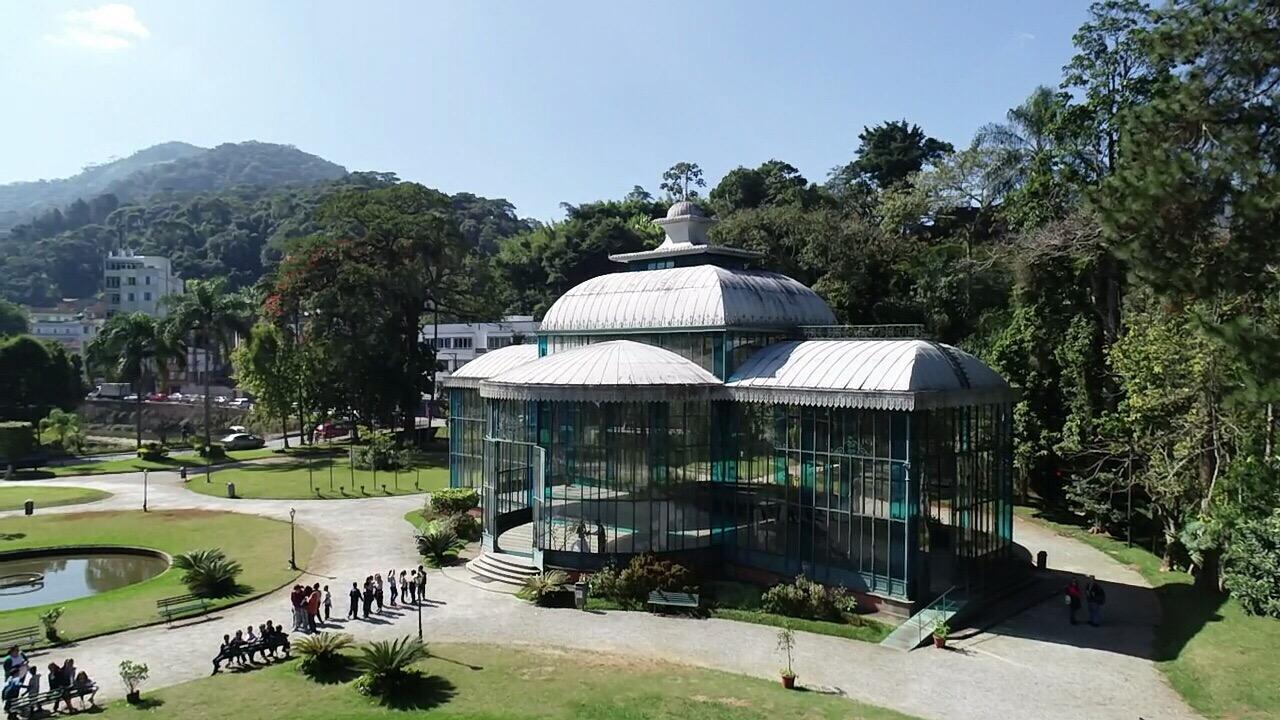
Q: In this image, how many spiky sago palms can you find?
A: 5